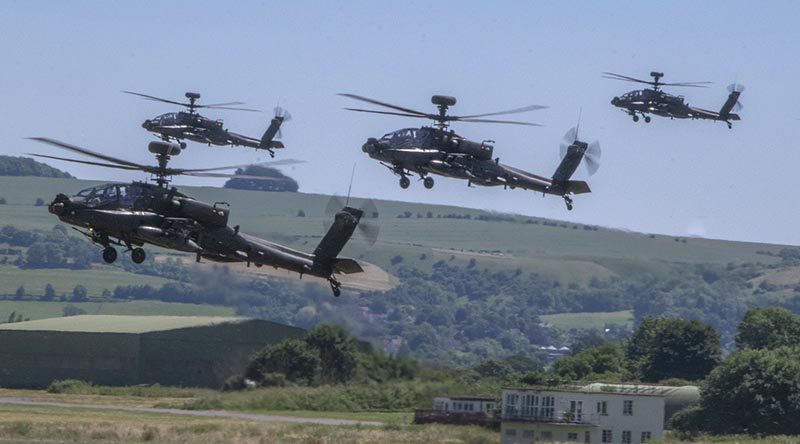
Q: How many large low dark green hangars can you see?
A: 1